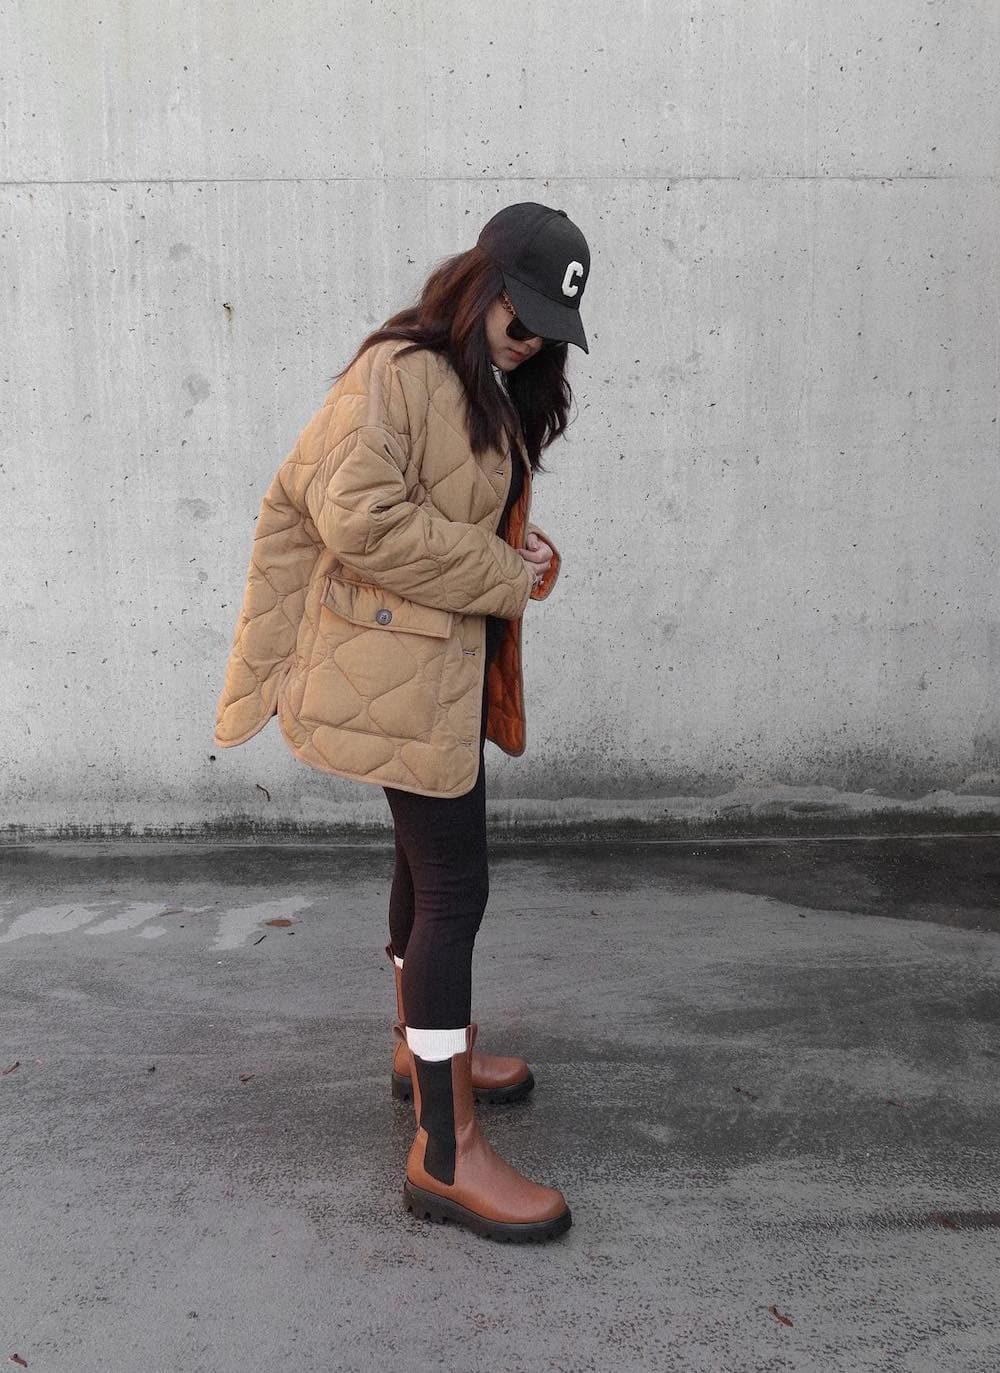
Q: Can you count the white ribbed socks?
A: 2